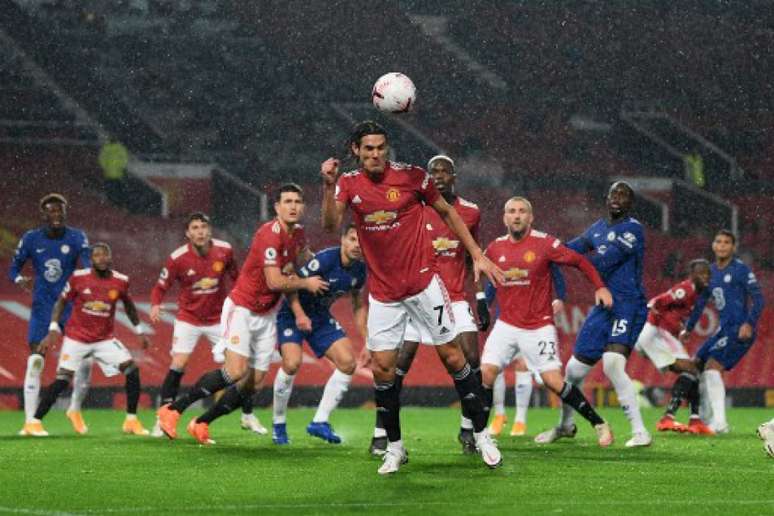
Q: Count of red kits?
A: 7